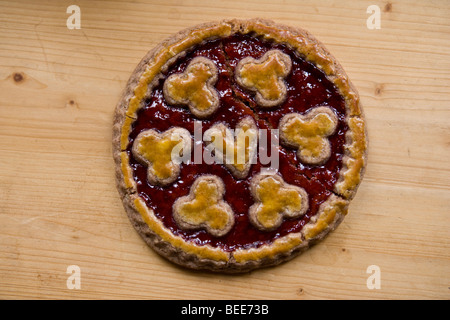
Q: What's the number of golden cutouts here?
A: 7